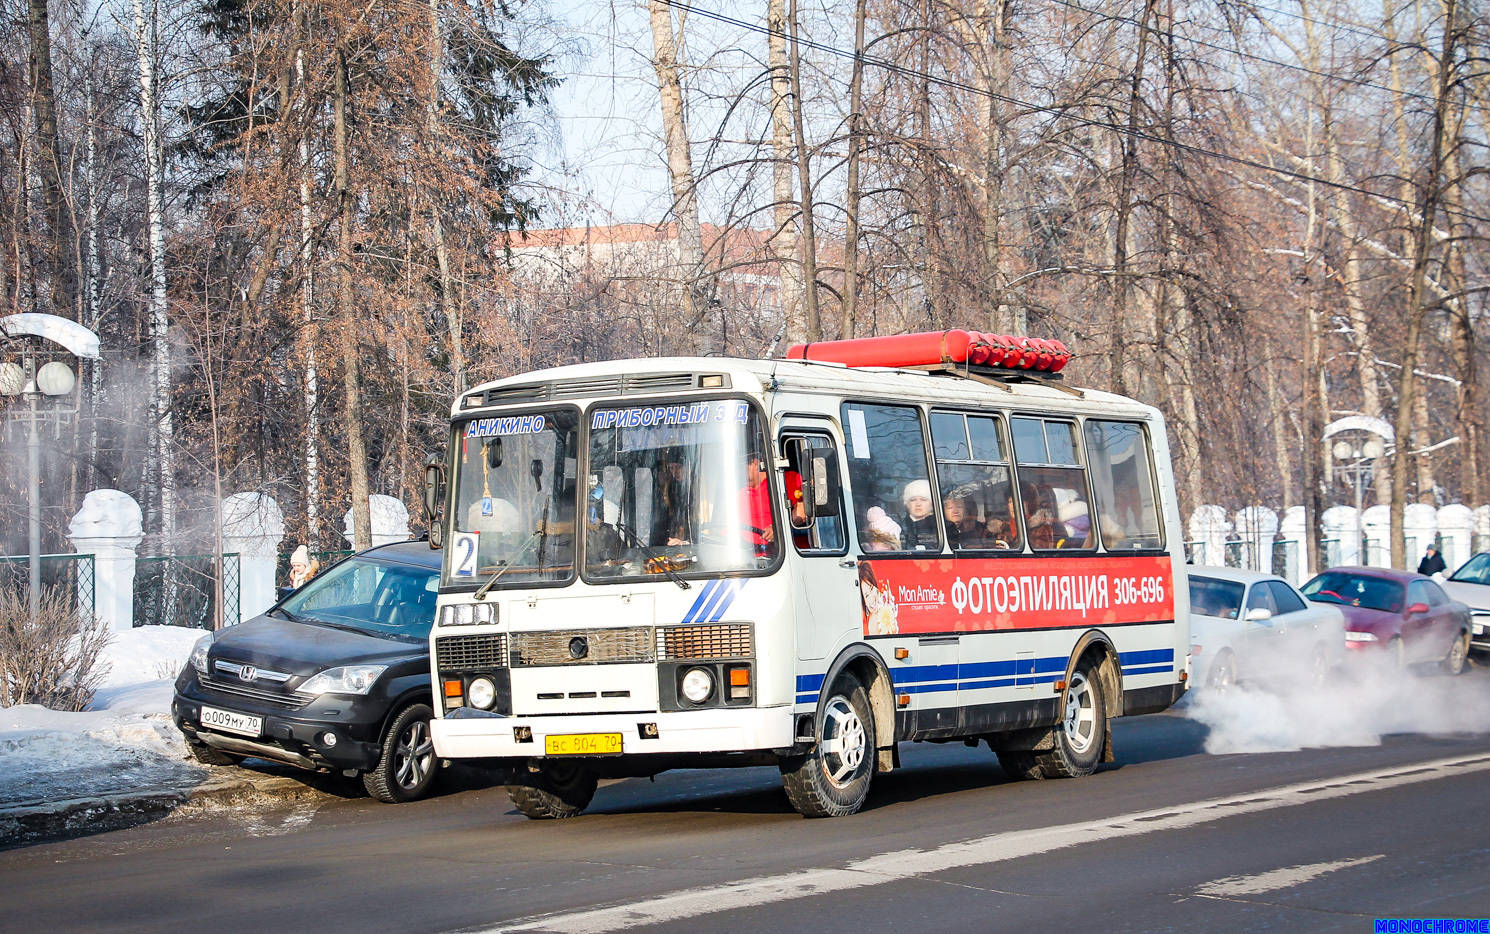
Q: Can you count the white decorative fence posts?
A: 11